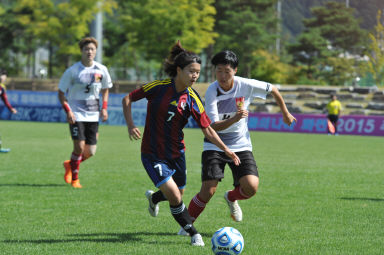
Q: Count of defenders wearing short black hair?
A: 1